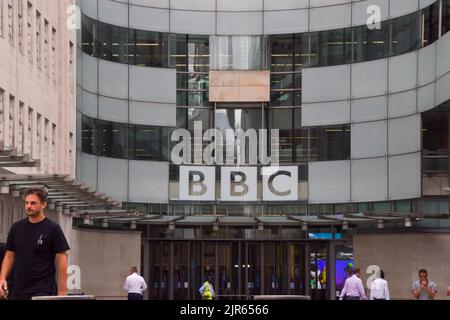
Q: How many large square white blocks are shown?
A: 3